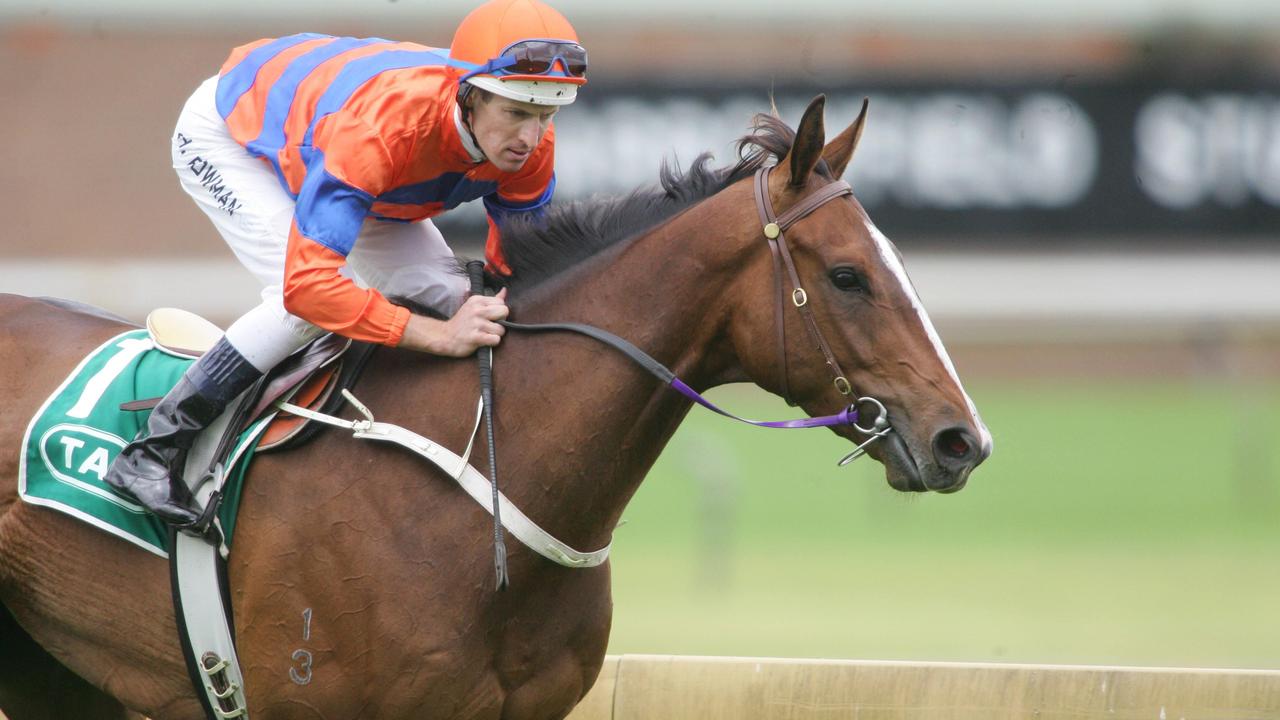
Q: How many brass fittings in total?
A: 3